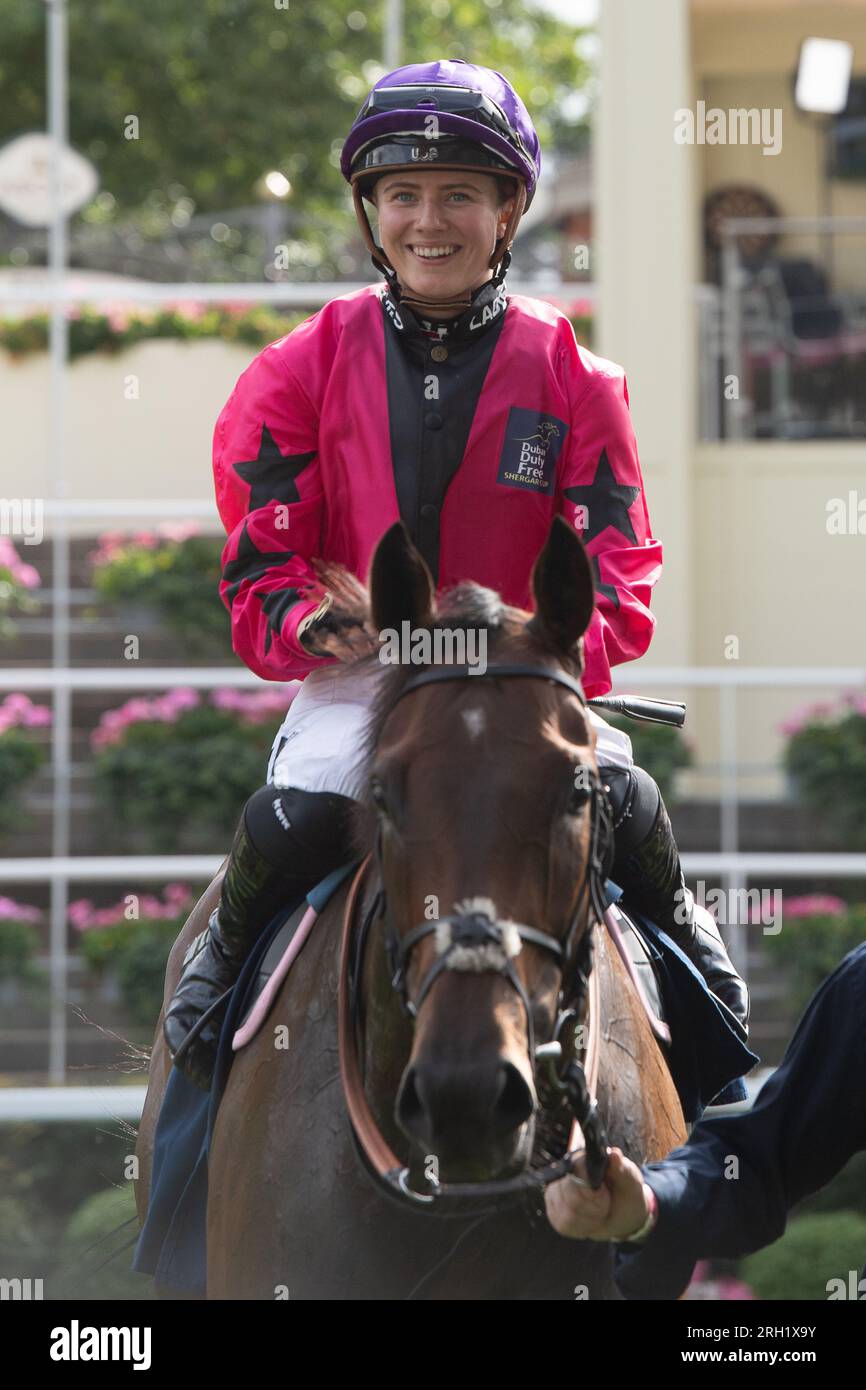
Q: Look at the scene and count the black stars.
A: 5